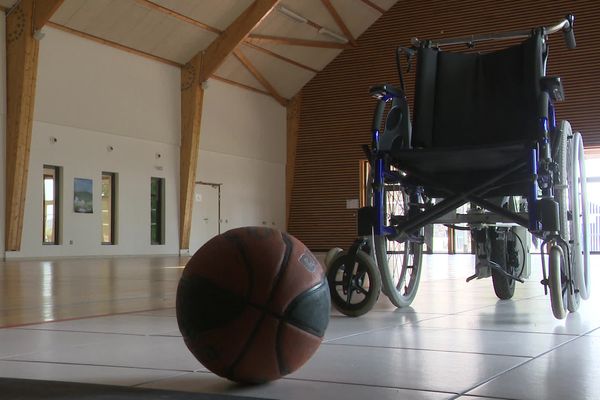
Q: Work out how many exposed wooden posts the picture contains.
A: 3